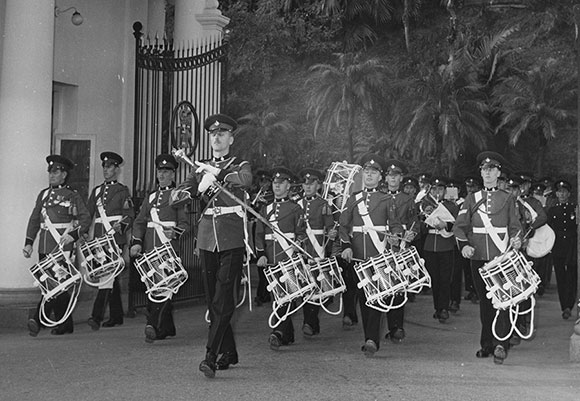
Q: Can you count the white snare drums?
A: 8